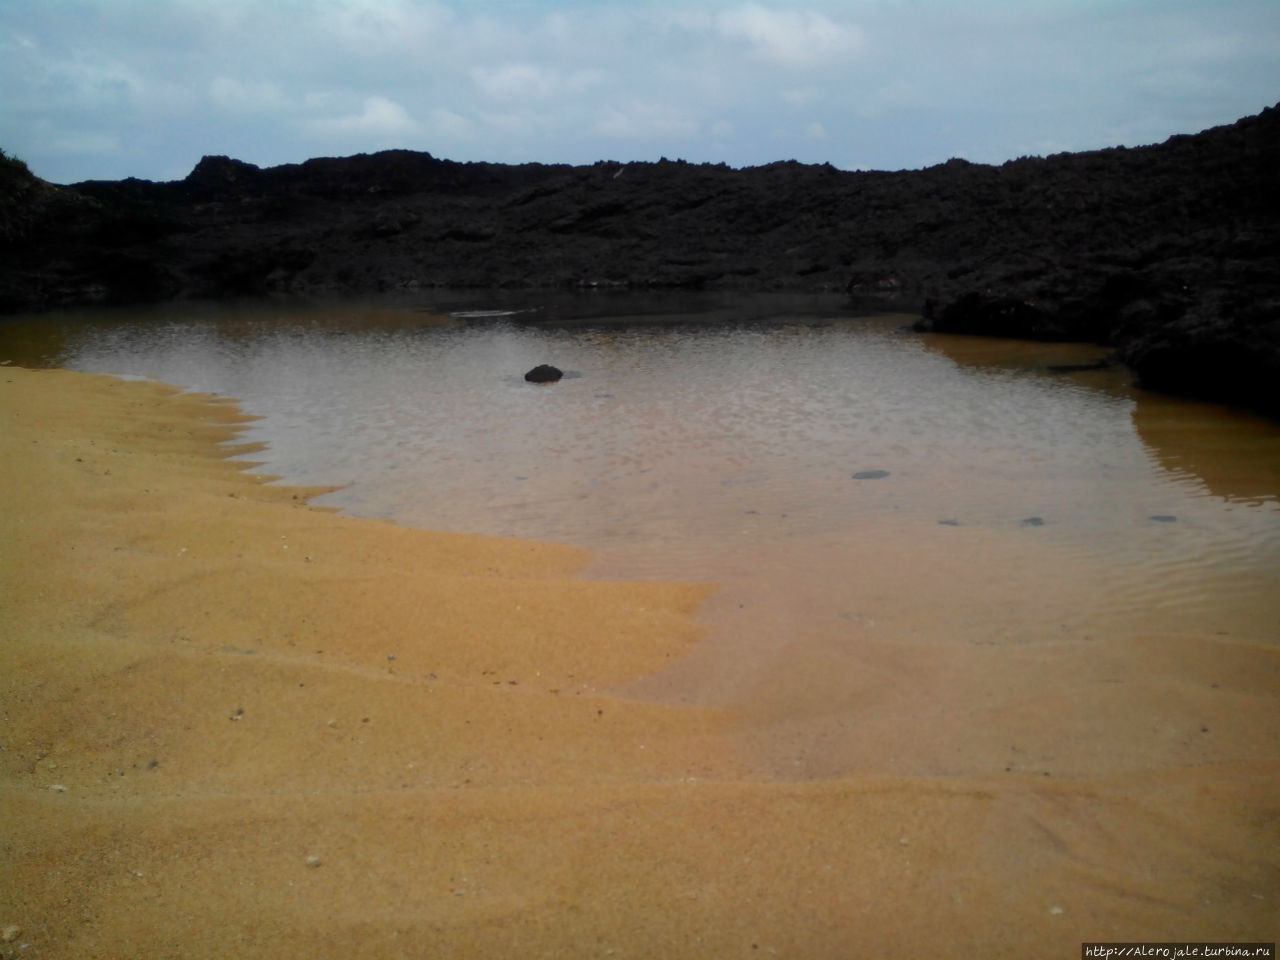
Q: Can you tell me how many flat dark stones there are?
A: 4